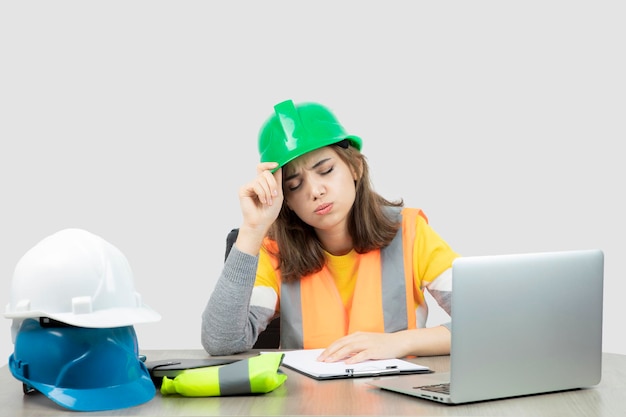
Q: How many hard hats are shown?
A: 3